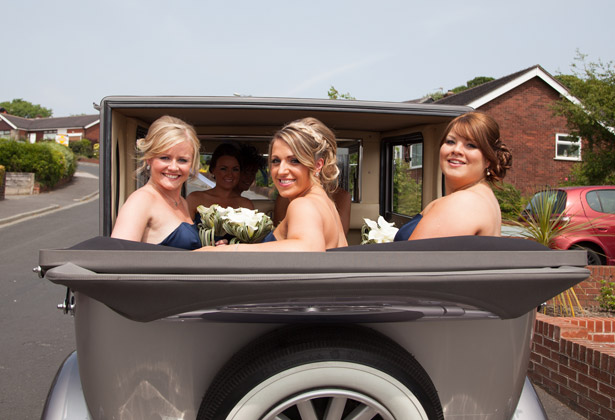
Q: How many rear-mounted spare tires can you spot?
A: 1